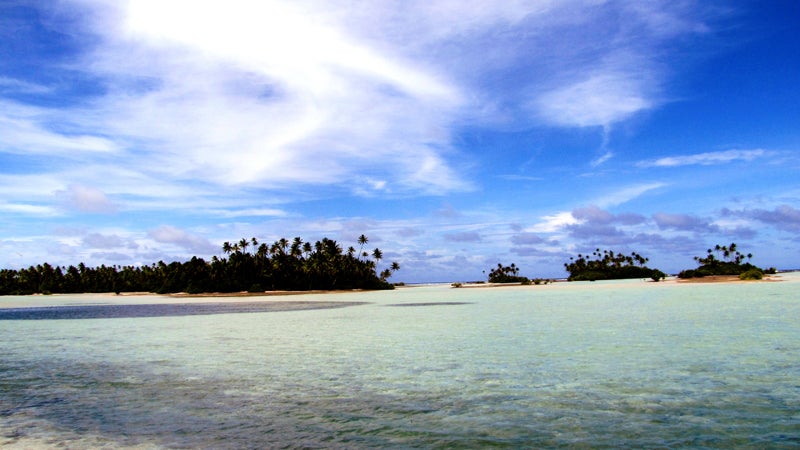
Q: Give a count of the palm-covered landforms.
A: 4